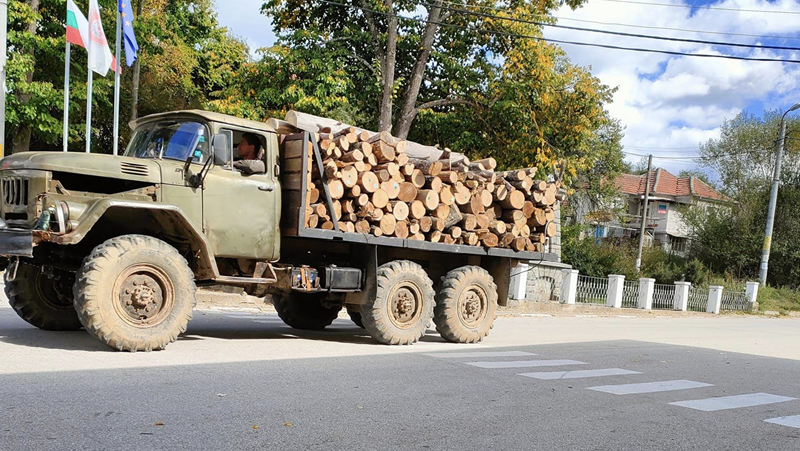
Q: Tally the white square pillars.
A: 7